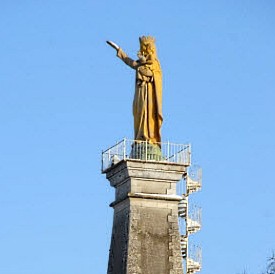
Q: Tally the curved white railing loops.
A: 3